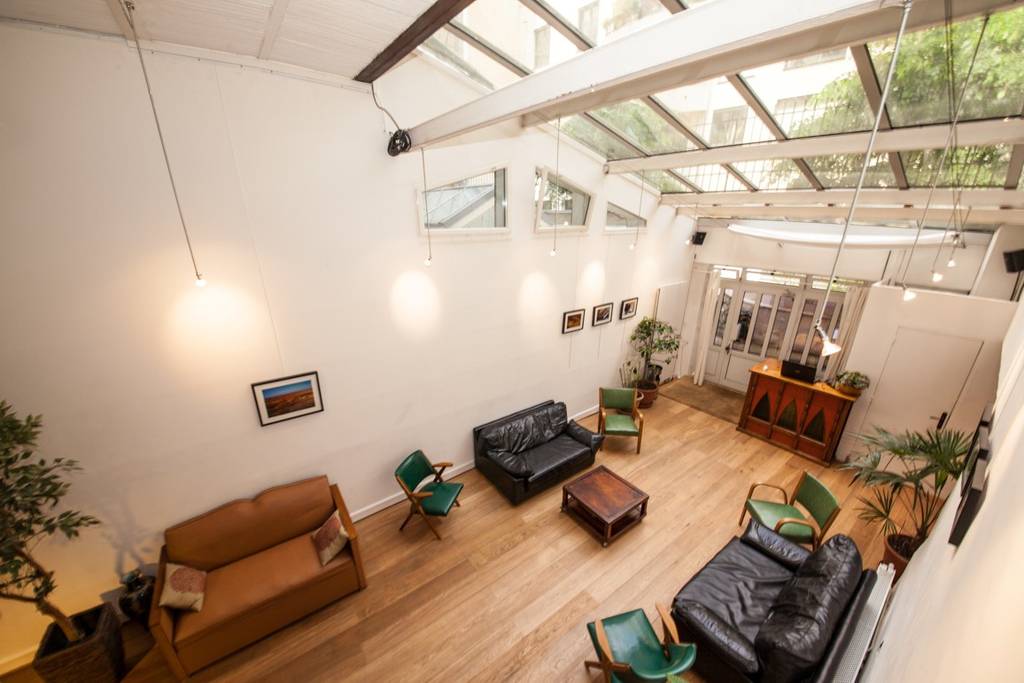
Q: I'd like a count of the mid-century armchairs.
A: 4